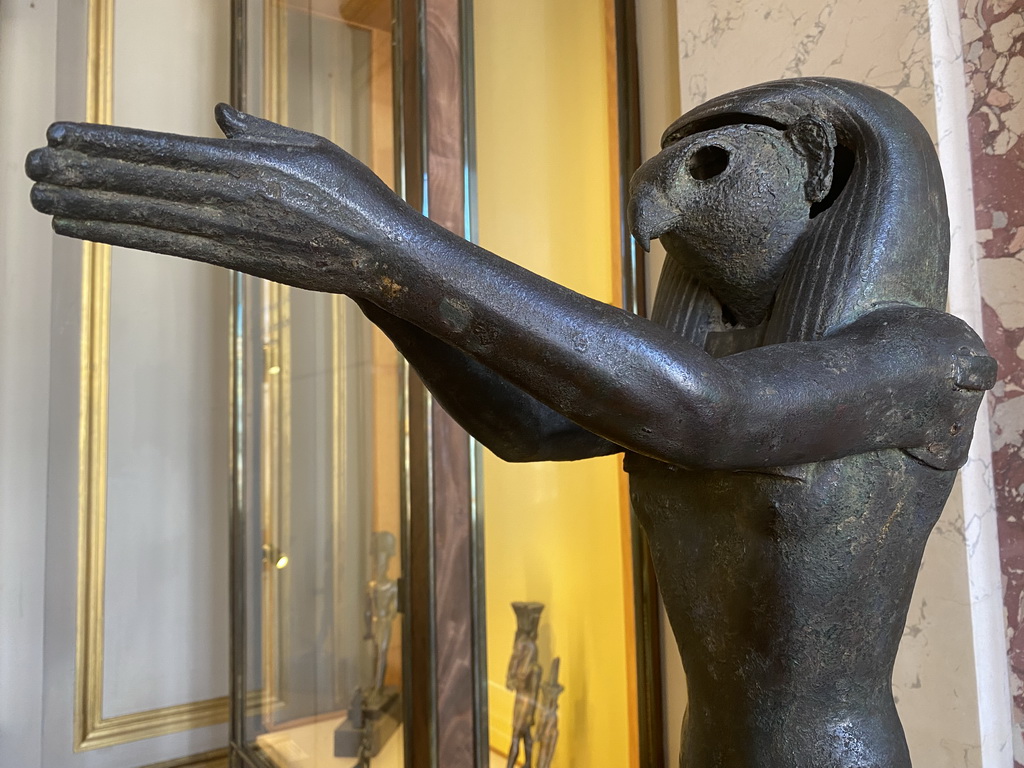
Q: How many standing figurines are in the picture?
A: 3